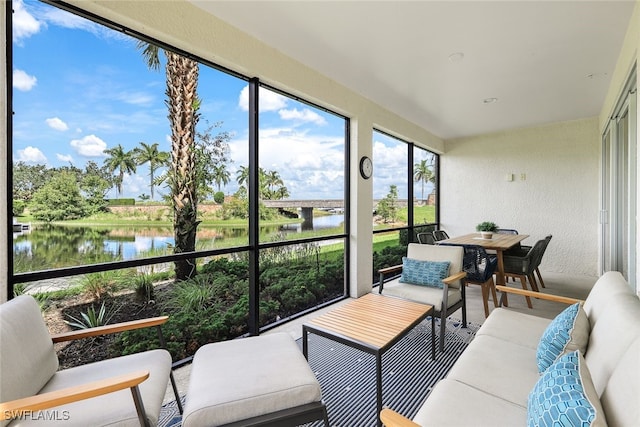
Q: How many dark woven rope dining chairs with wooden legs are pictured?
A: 6